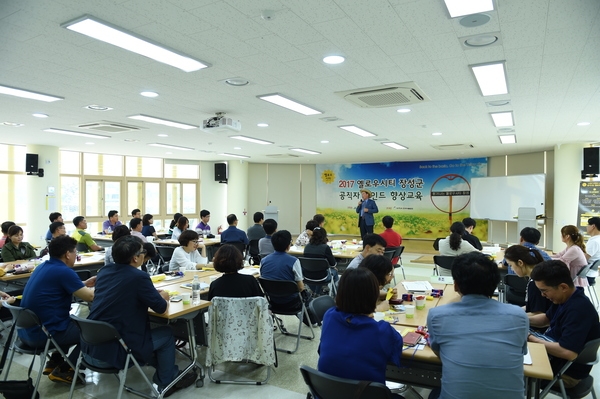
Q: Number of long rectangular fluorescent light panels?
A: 15